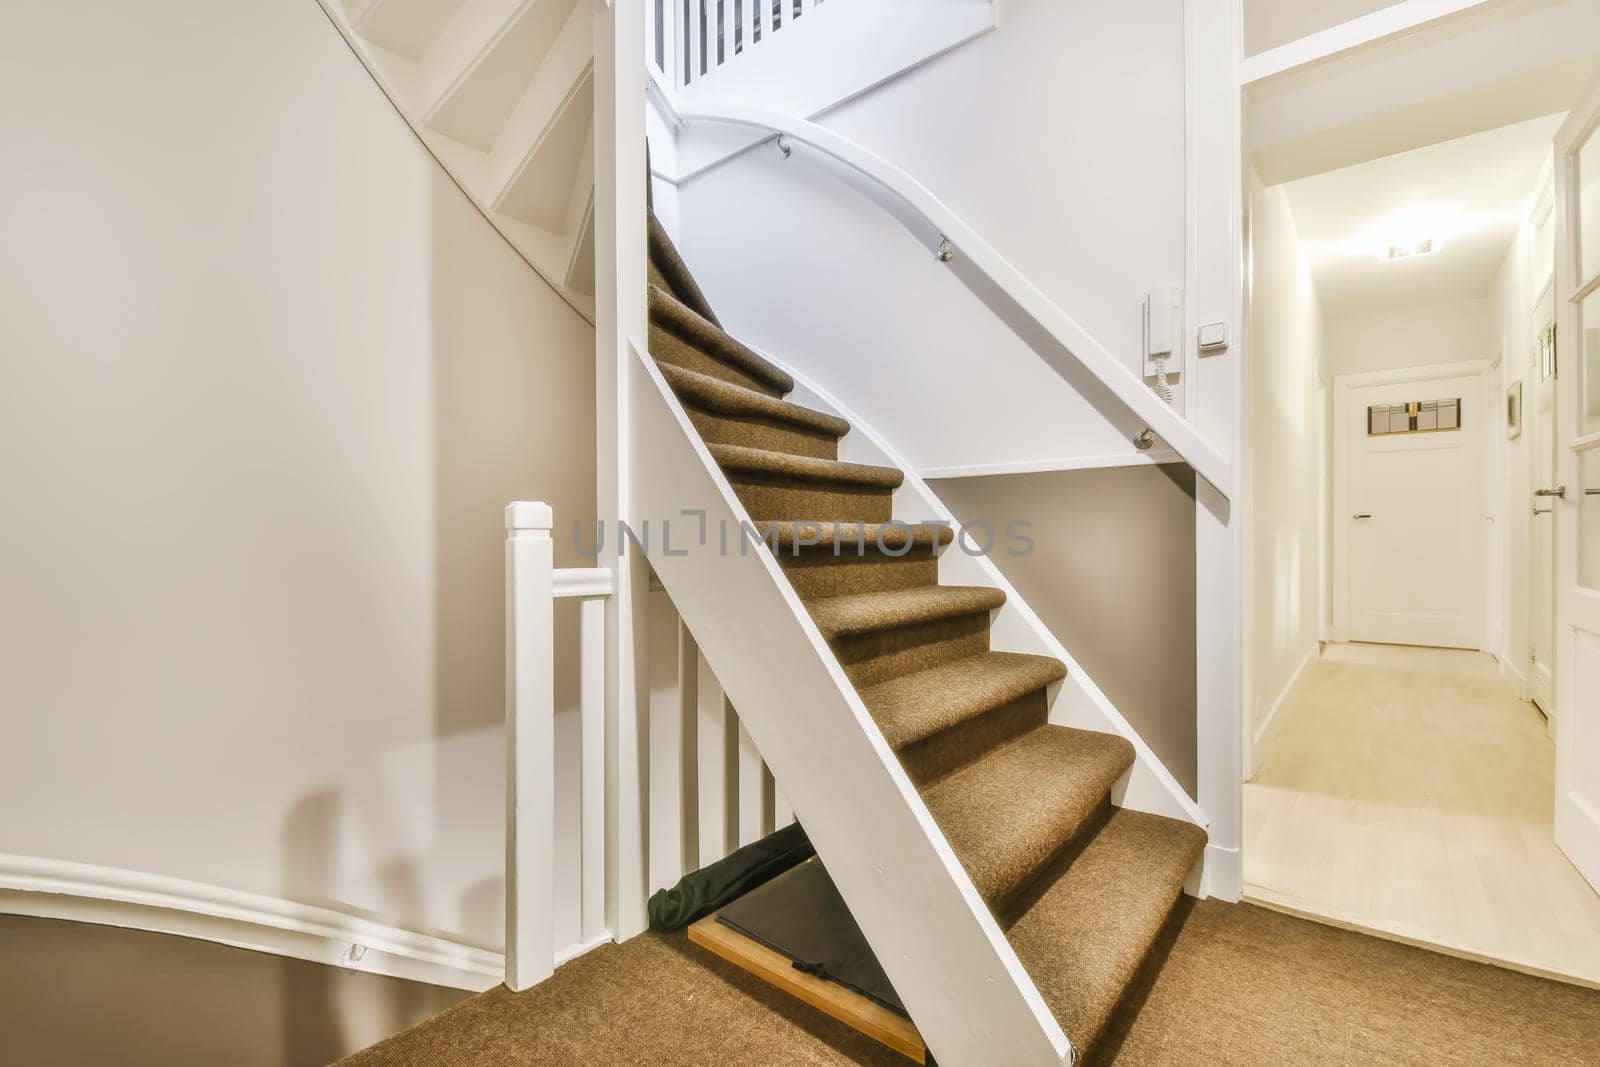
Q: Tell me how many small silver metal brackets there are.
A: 3